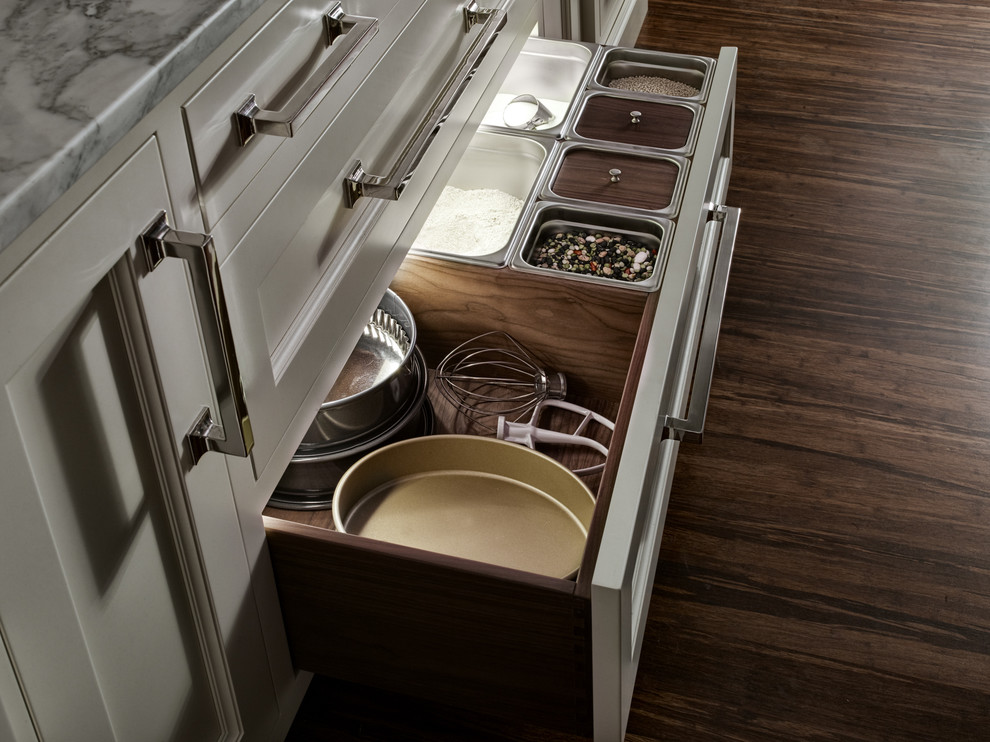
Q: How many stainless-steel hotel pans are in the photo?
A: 6